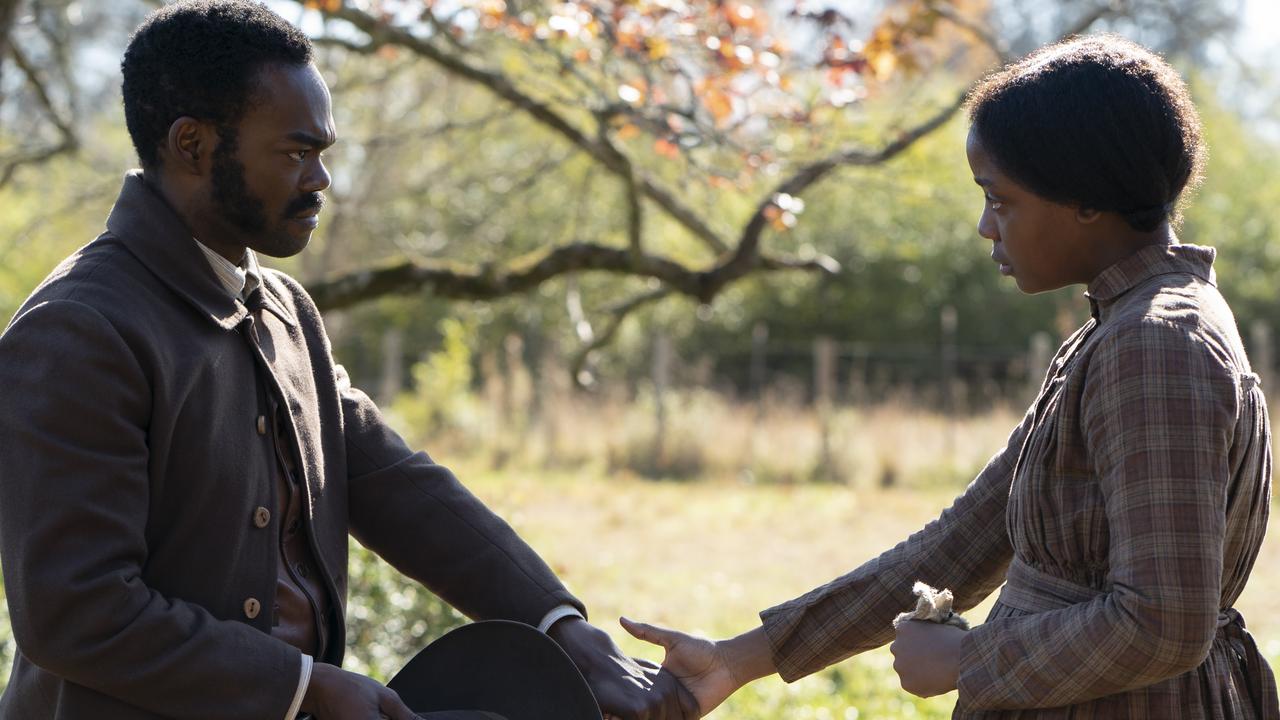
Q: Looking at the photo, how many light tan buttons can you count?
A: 3